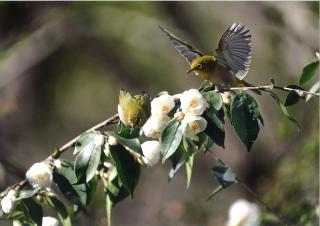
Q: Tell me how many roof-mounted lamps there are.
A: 0